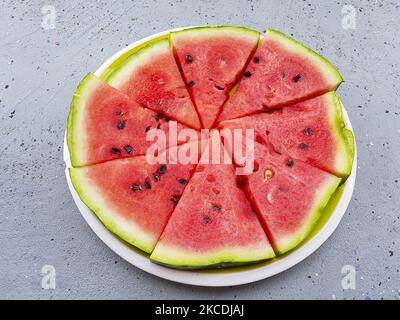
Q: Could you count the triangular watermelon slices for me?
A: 8